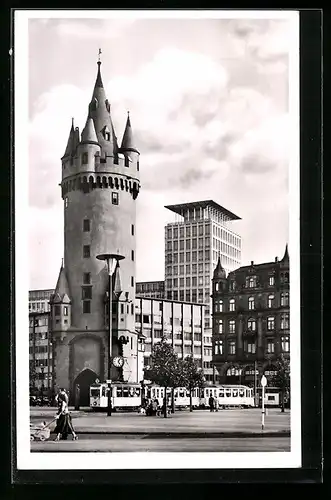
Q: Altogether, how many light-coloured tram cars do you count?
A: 3